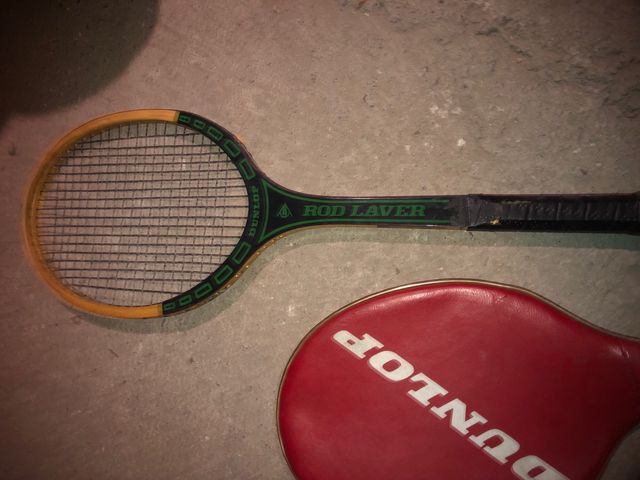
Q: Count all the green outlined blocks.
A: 10